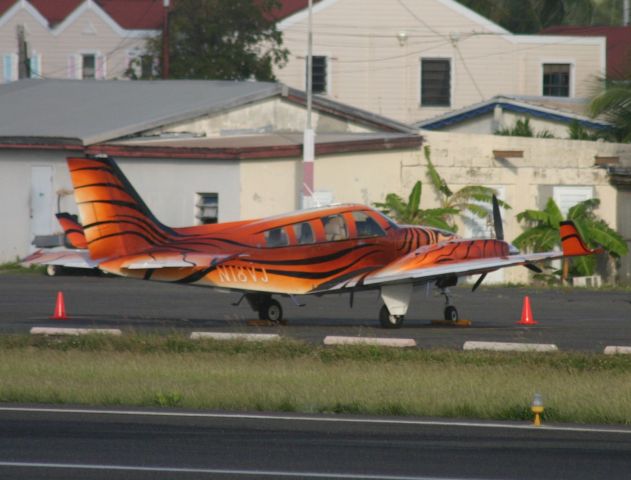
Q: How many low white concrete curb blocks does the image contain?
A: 5